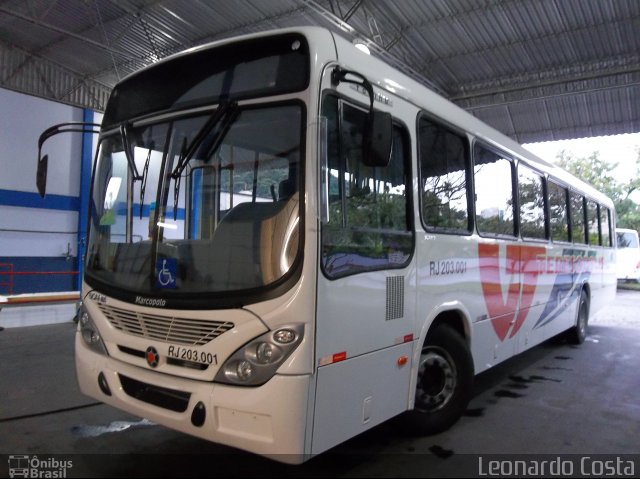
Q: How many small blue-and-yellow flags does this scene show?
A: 0